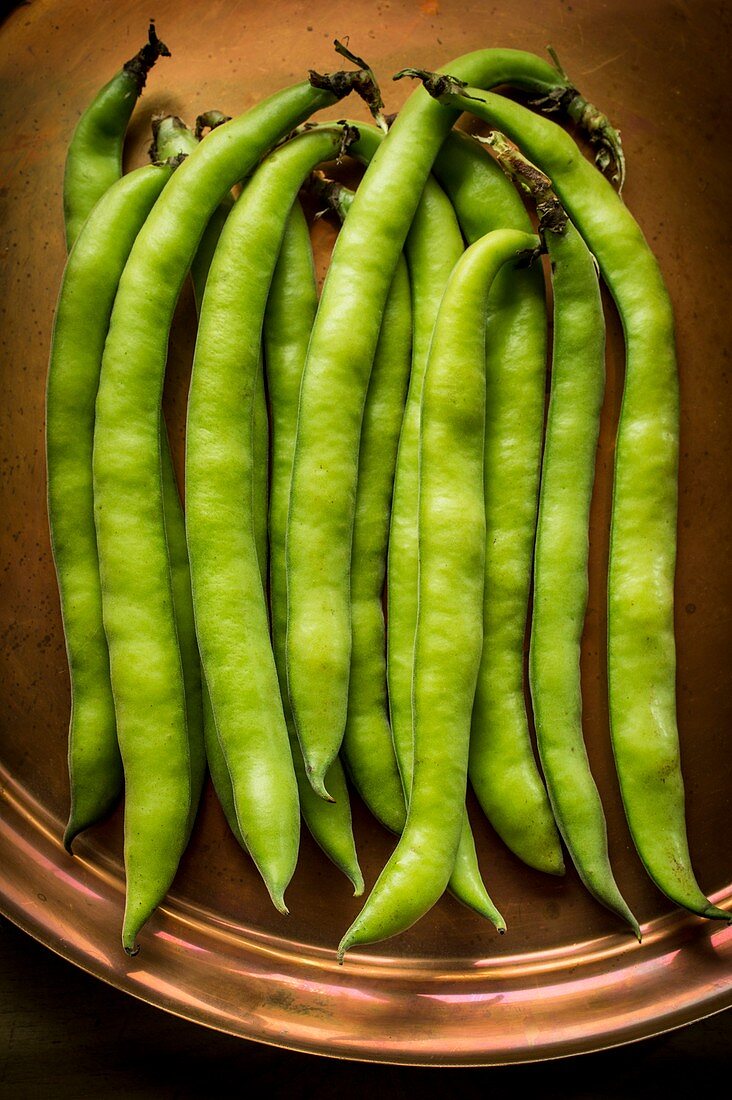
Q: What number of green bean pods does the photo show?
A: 13